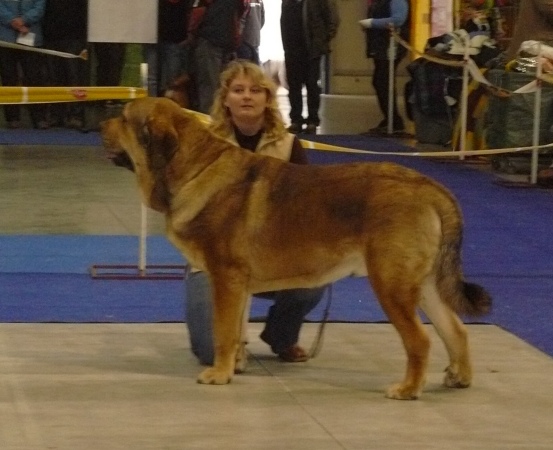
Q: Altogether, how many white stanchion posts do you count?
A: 4